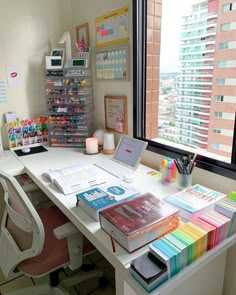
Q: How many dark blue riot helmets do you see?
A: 0